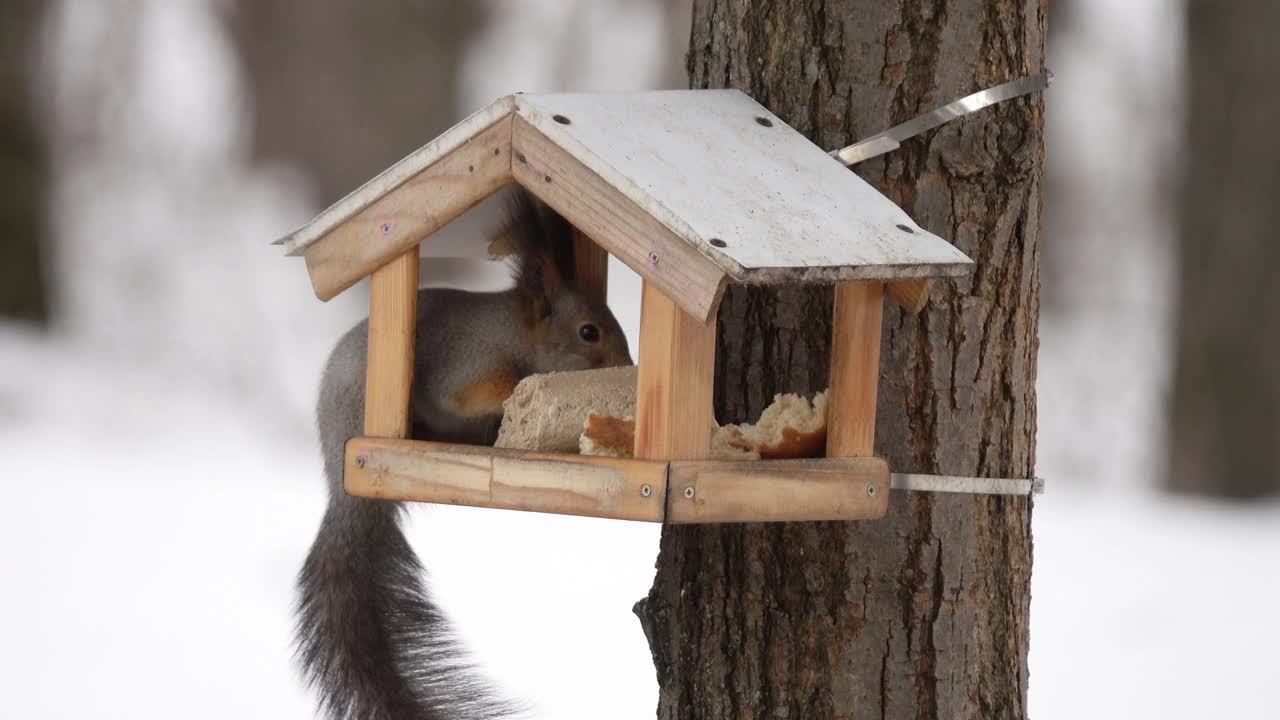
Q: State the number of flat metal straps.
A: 2